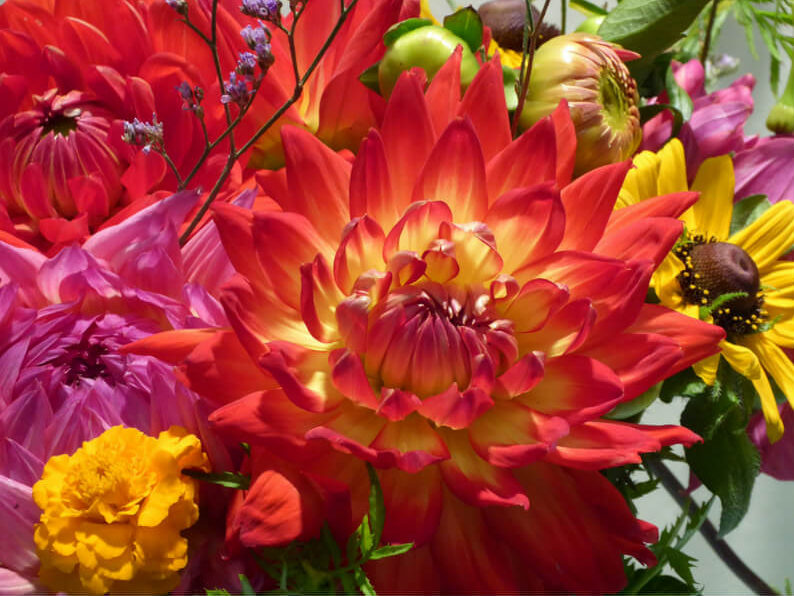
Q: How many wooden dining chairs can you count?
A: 0